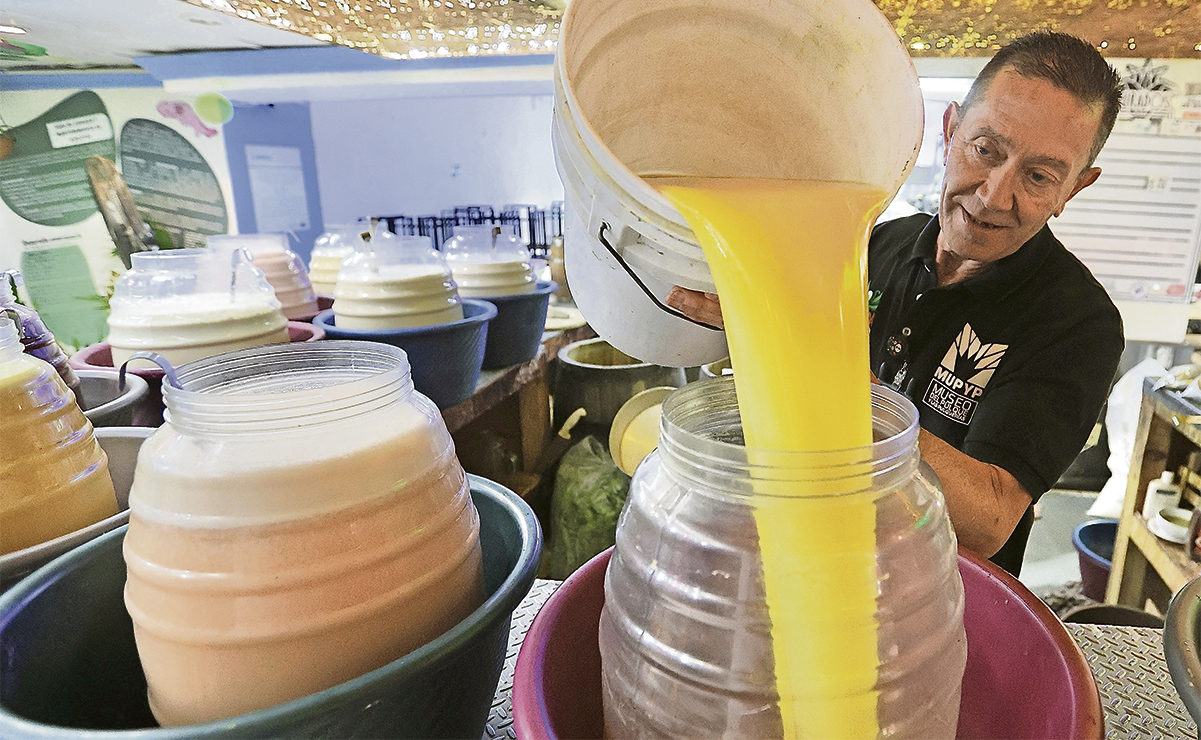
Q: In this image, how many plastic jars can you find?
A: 9